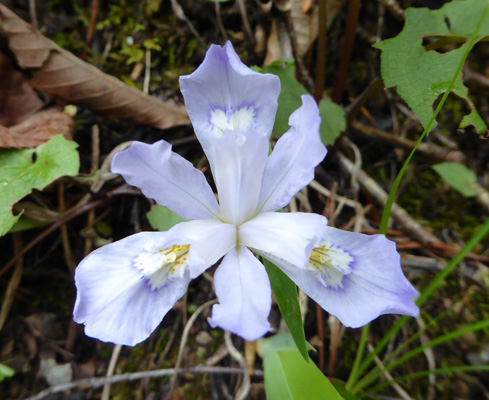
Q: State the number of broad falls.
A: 3